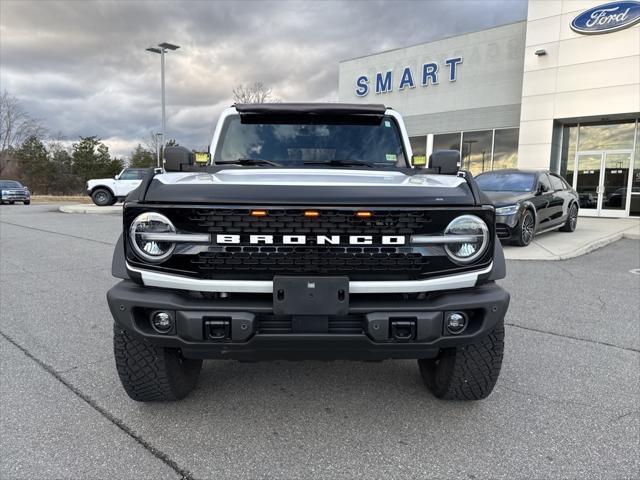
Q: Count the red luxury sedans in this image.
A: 0